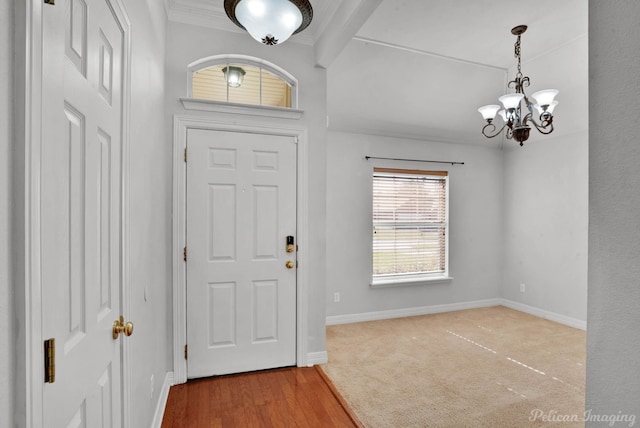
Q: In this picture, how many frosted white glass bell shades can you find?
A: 5